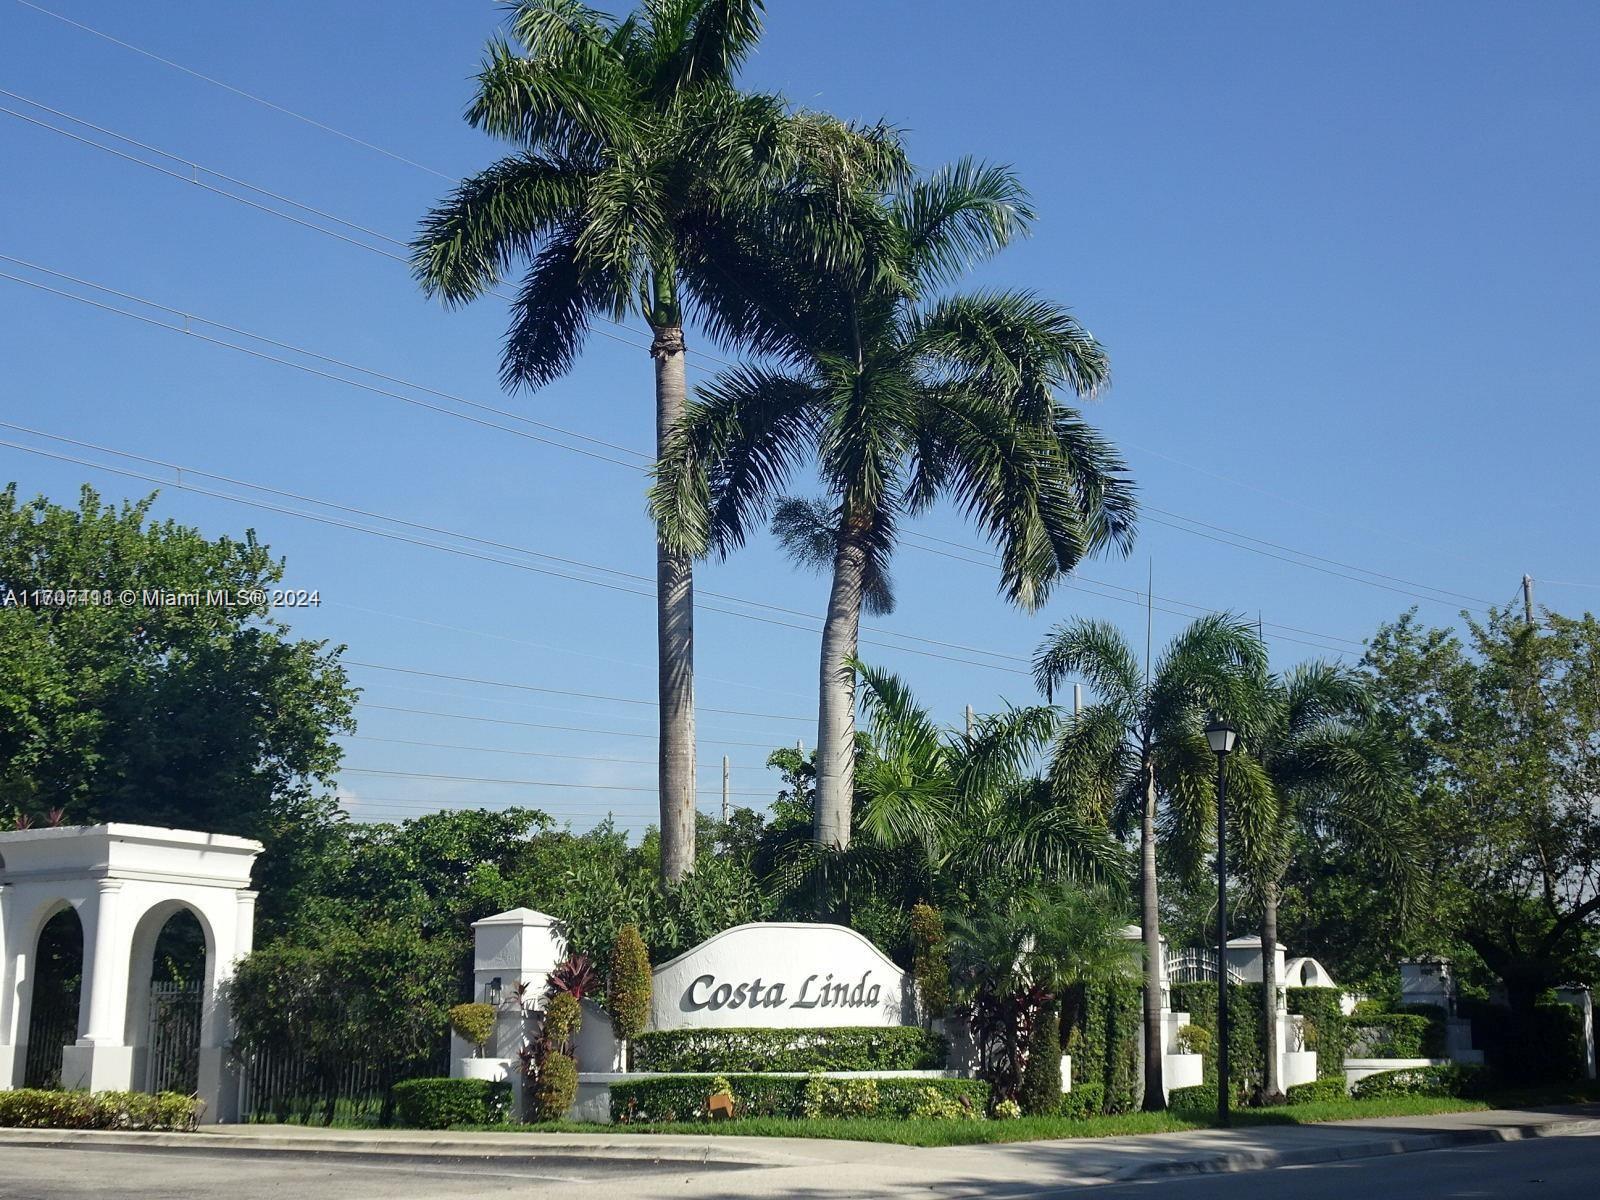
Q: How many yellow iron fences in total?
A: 0